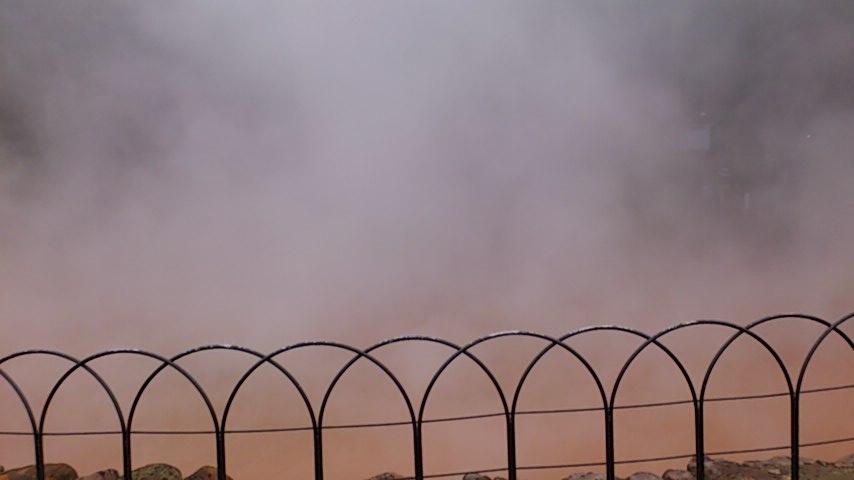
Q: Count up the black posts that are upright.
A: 9